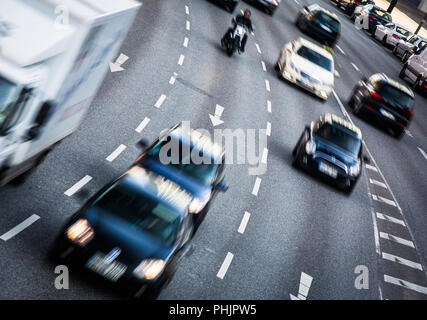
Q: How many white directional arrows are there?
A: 3